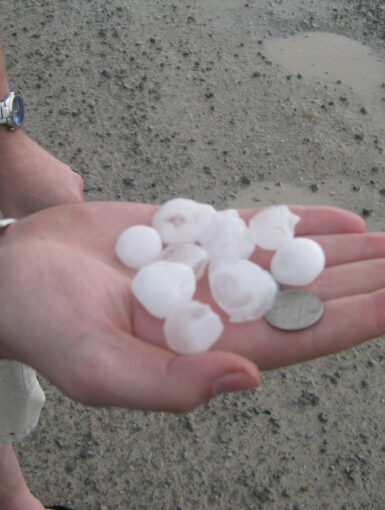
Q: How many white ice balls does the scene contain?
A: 9